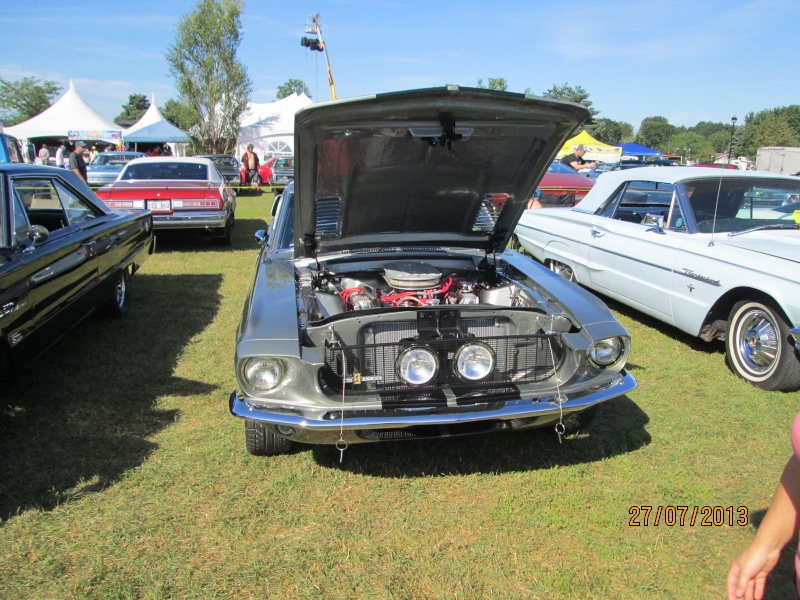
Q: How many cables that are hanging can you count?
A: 2